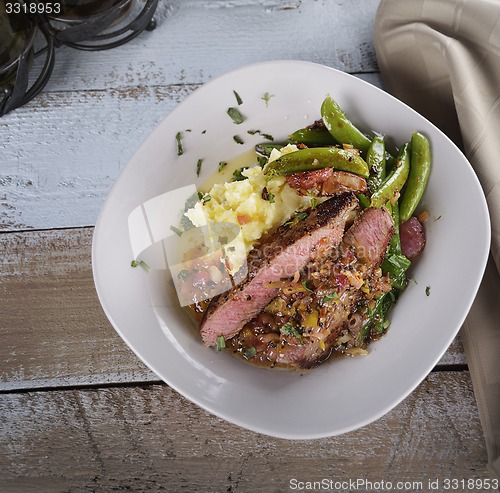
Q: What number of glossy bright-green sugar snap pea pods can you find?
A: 6